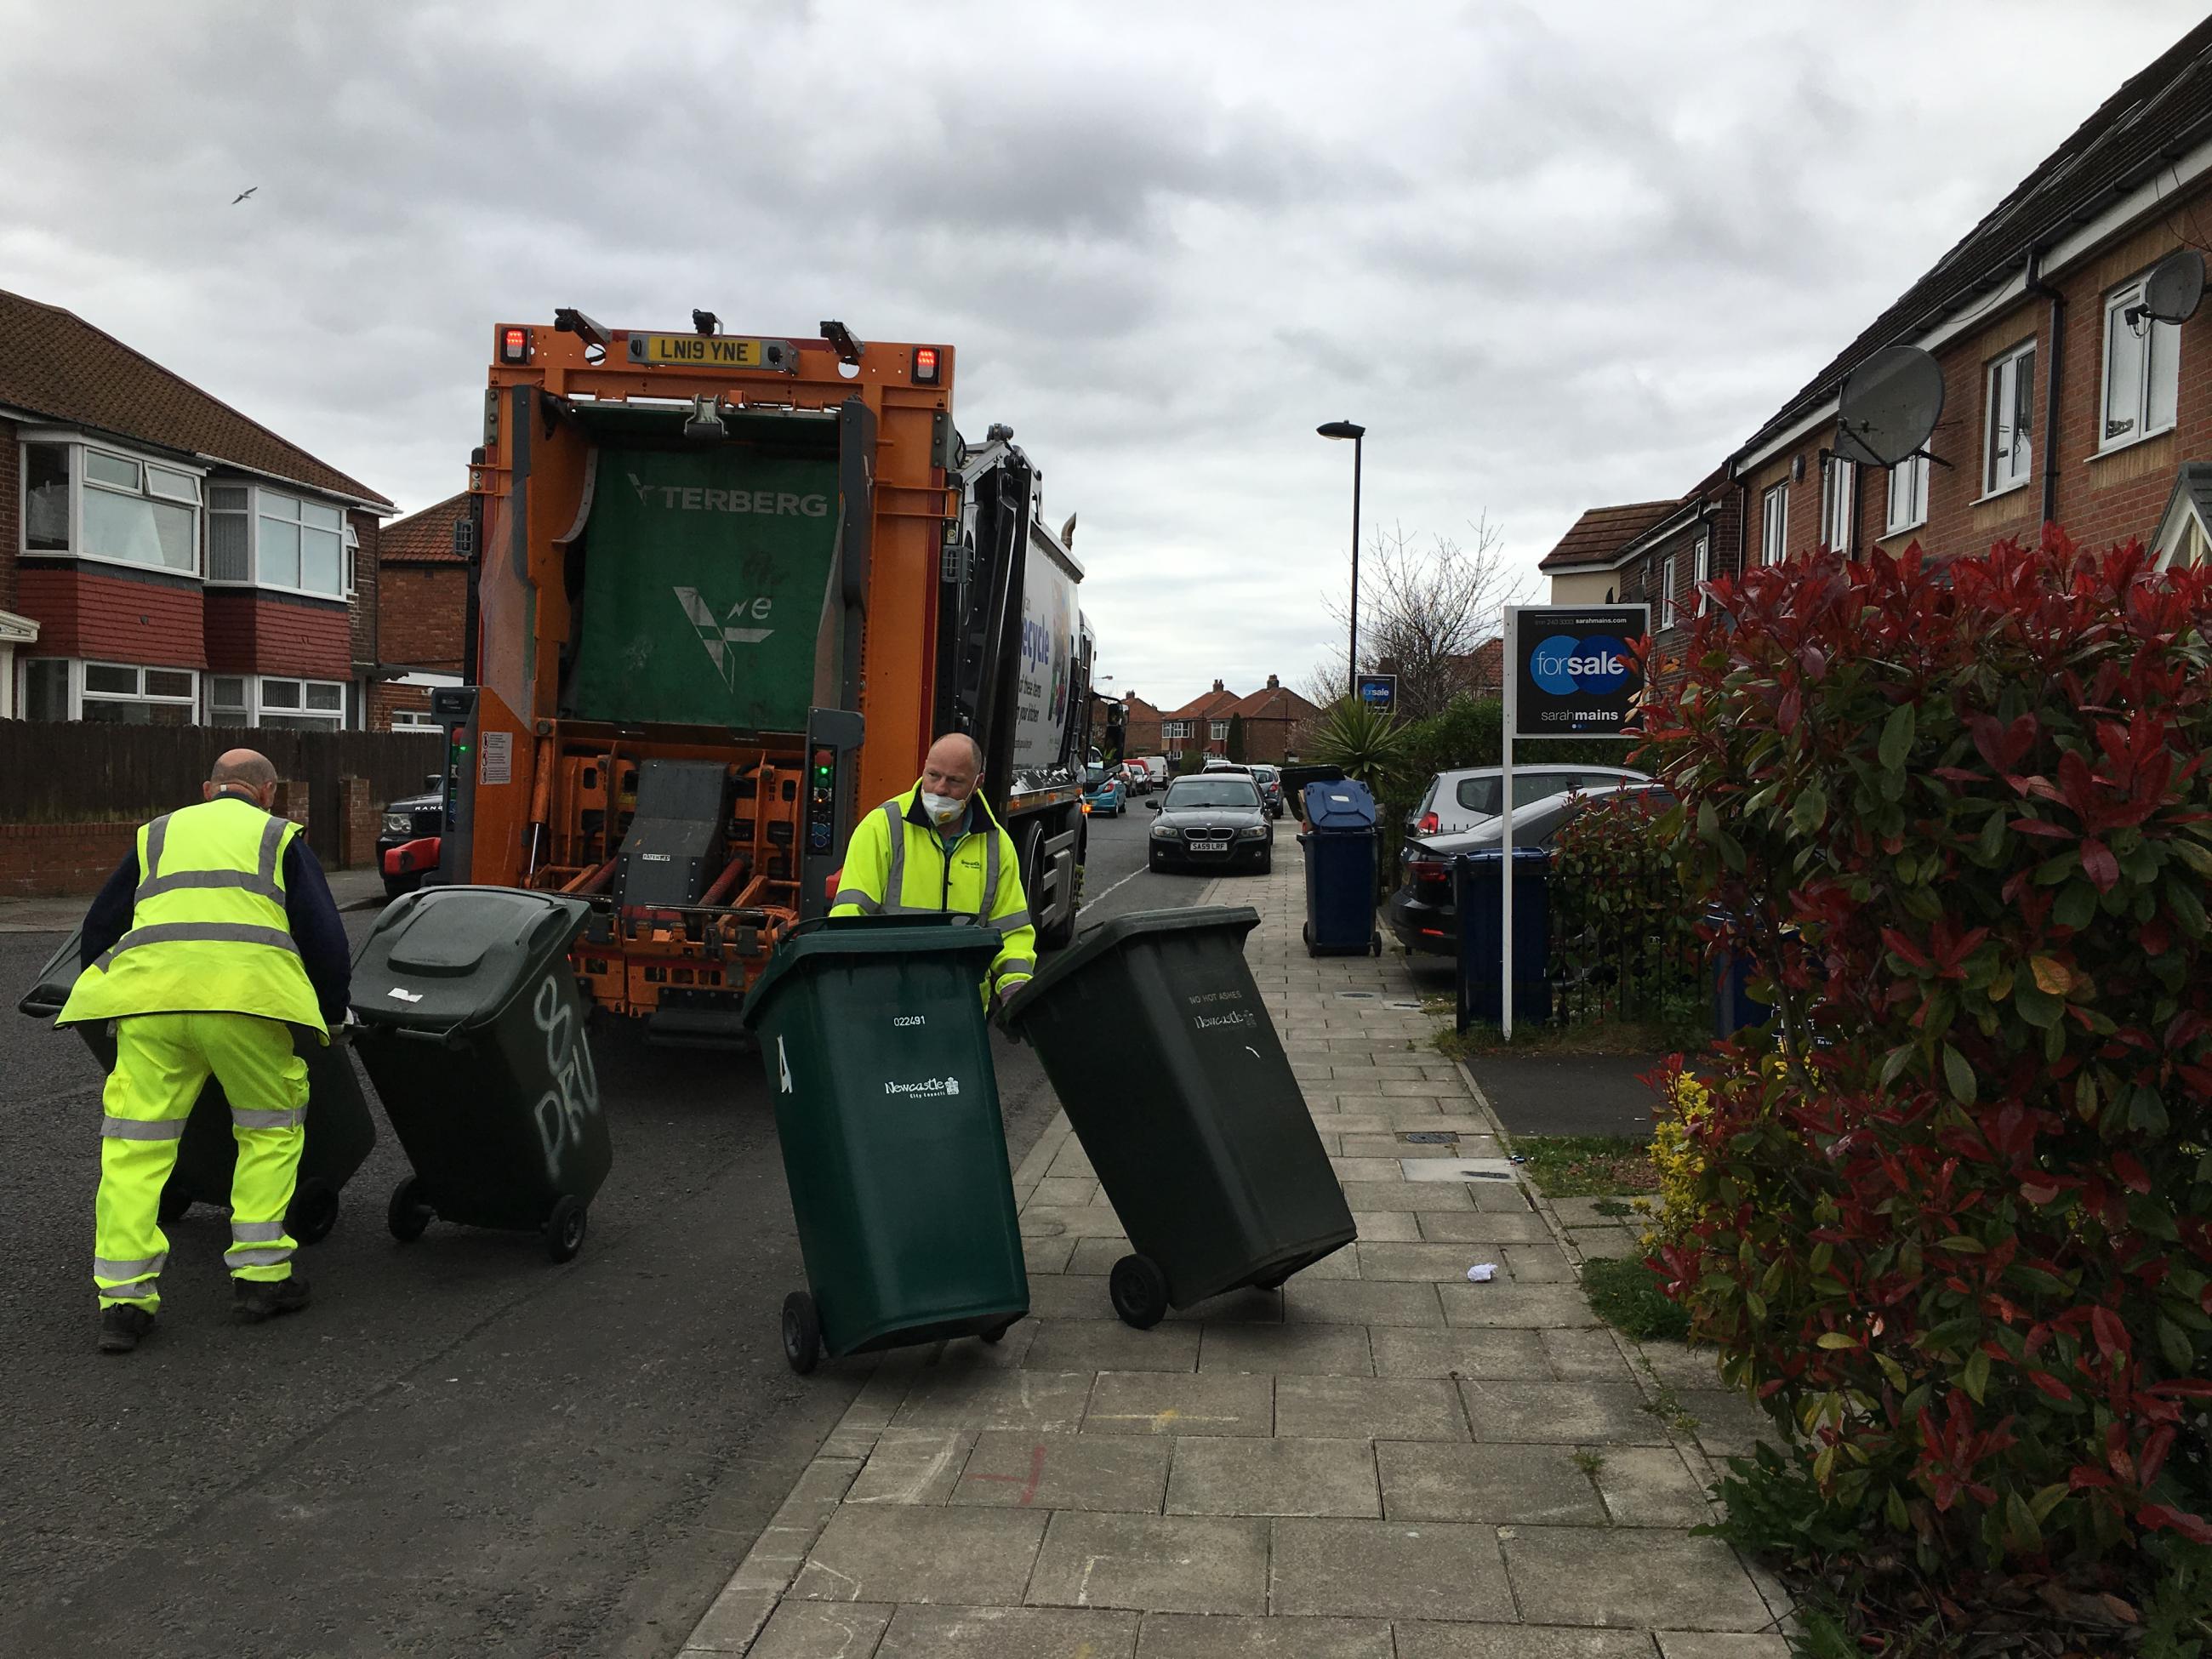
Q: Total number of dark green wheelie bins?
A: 4